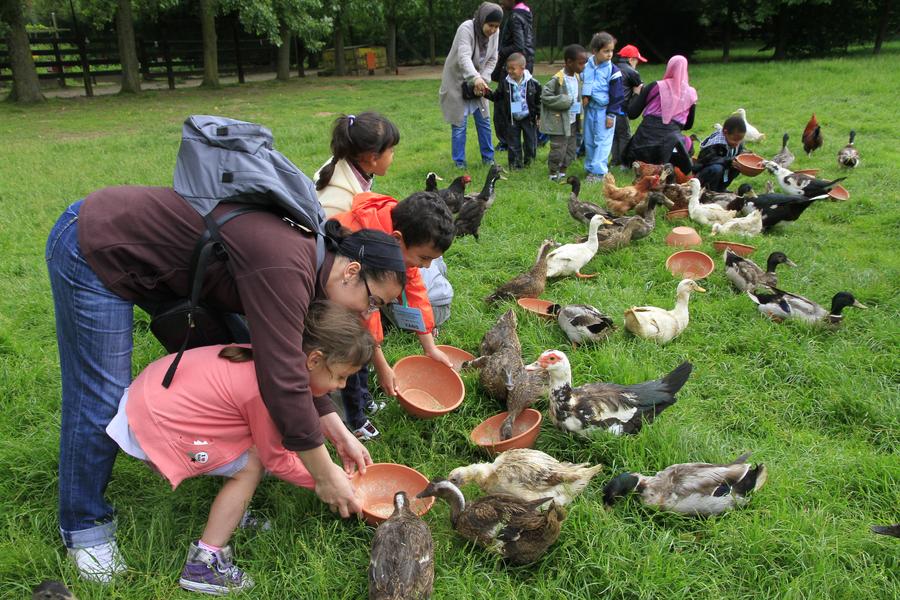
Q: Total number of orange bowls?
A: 12